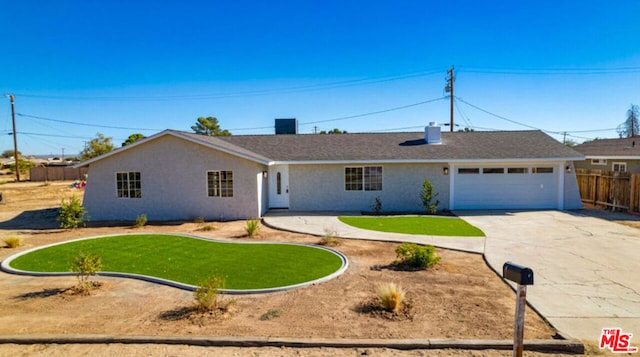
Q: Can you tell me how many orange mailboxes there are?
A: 0